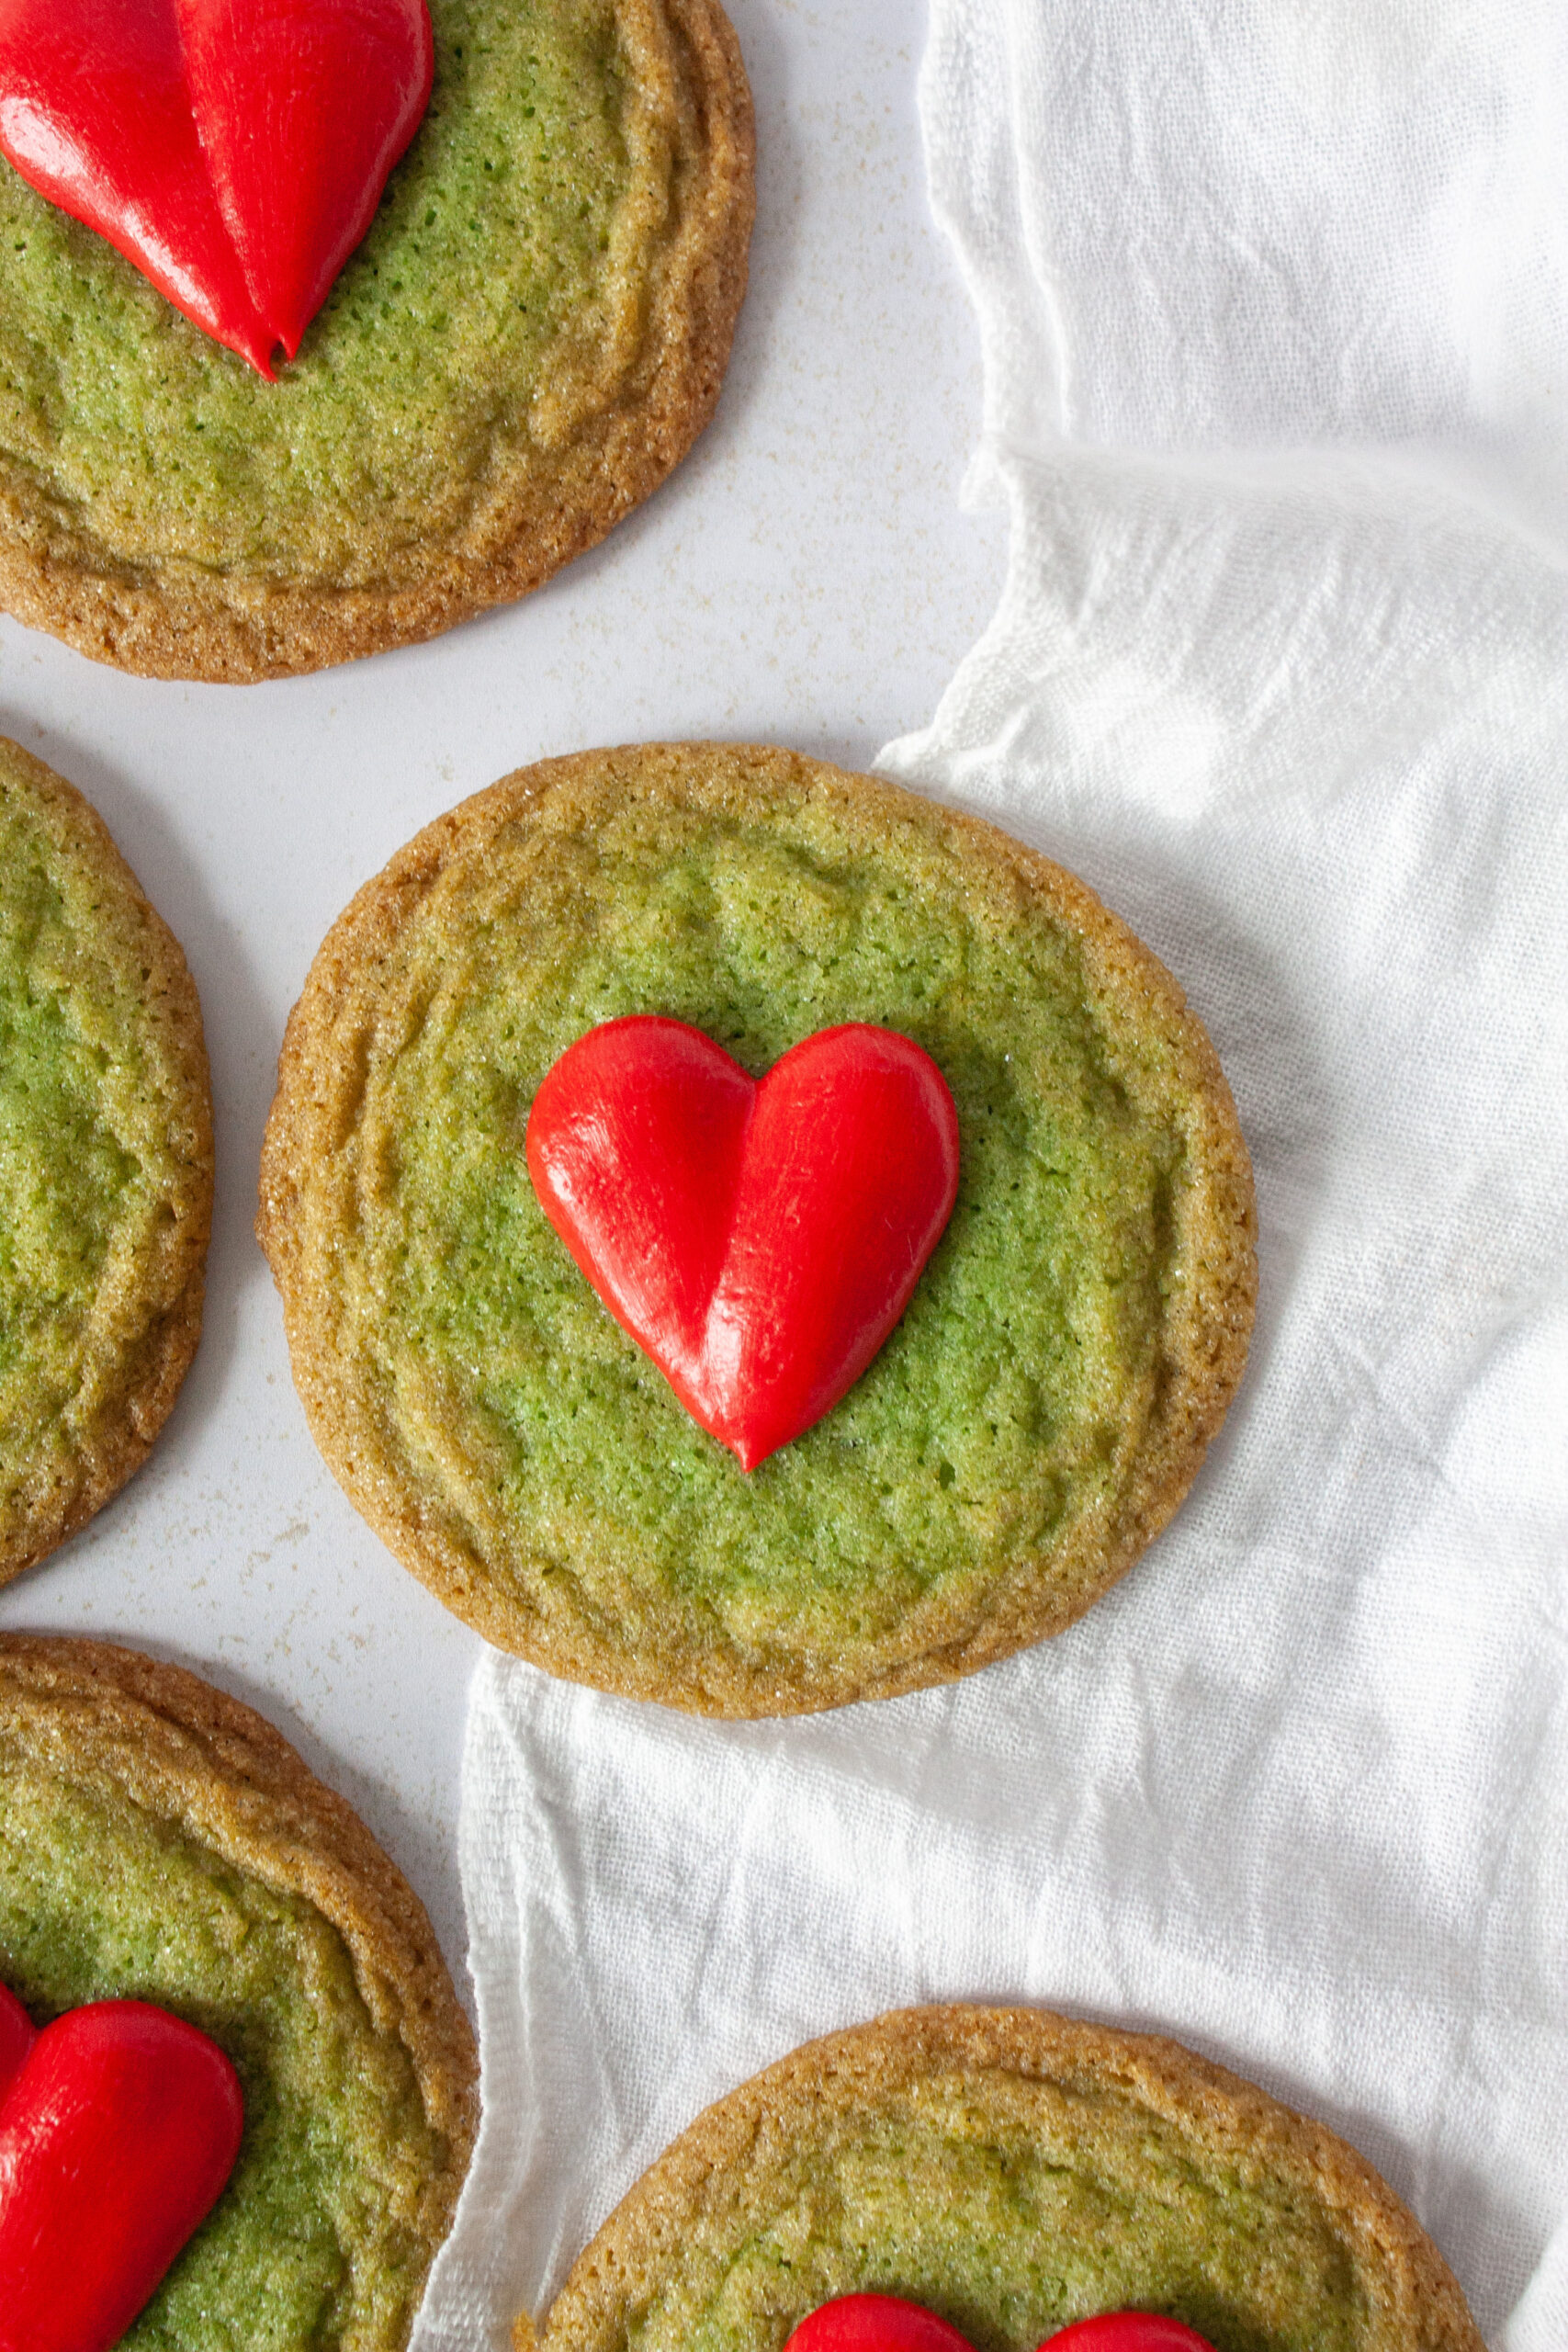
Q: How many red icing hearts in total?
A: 4